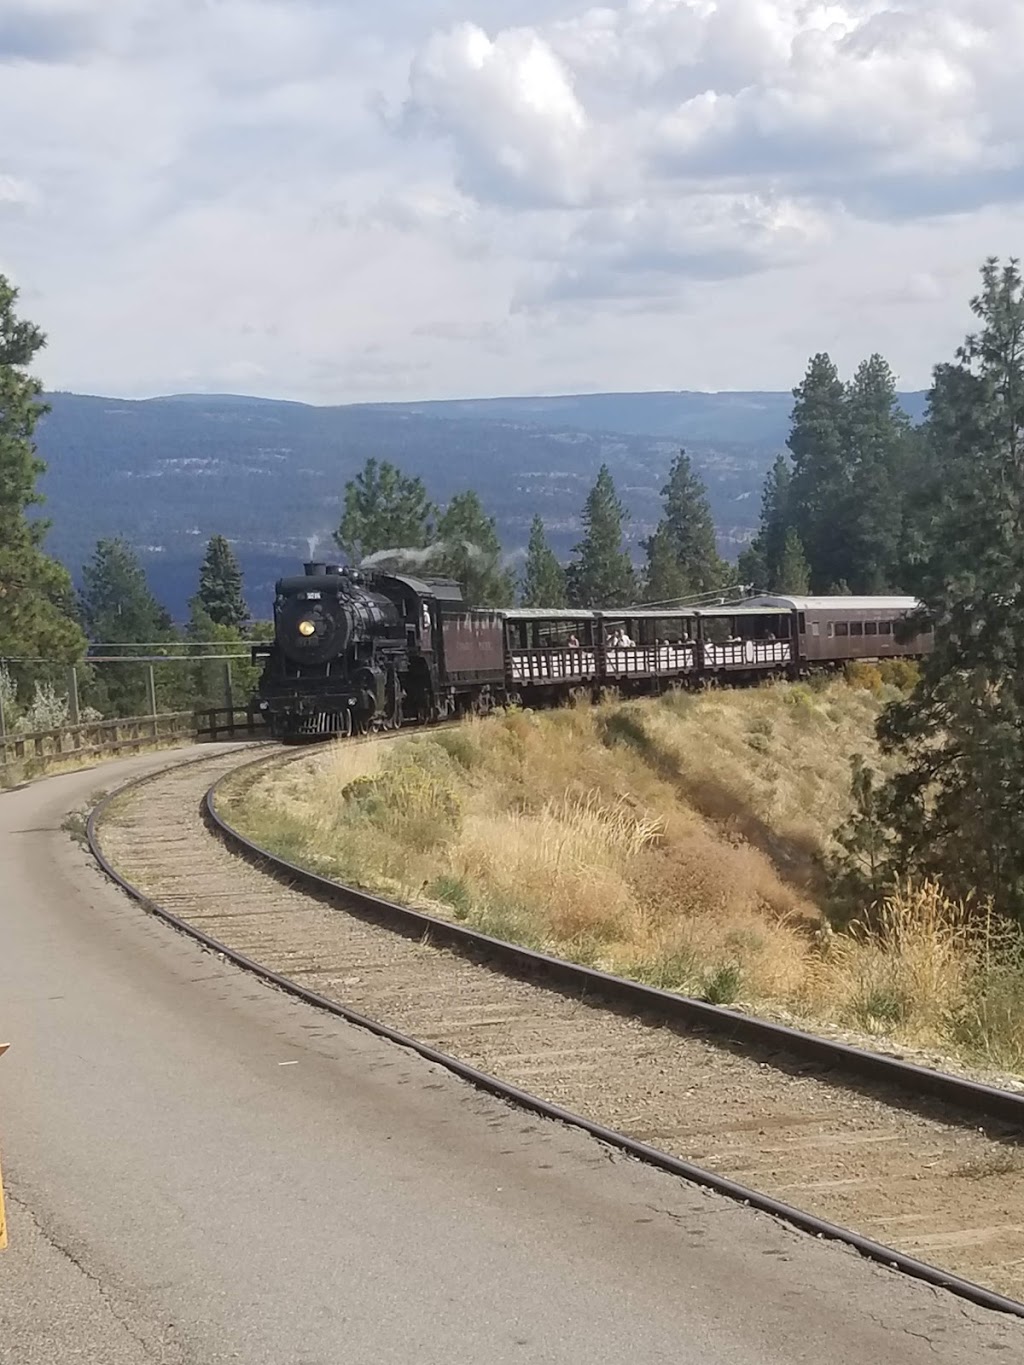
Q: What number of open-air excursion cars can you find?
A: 3